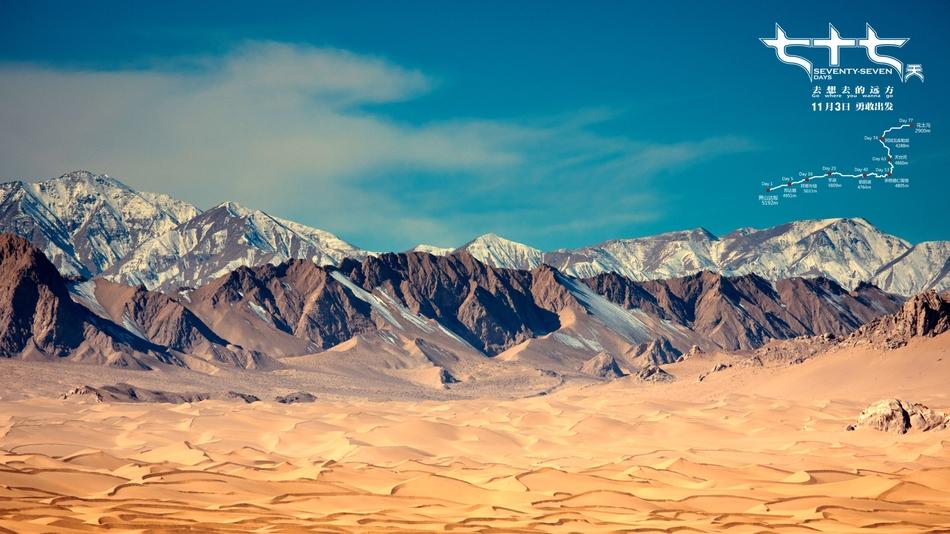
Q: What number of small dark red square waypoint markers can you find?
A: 9